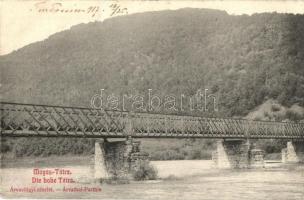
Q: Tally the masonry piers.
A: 3